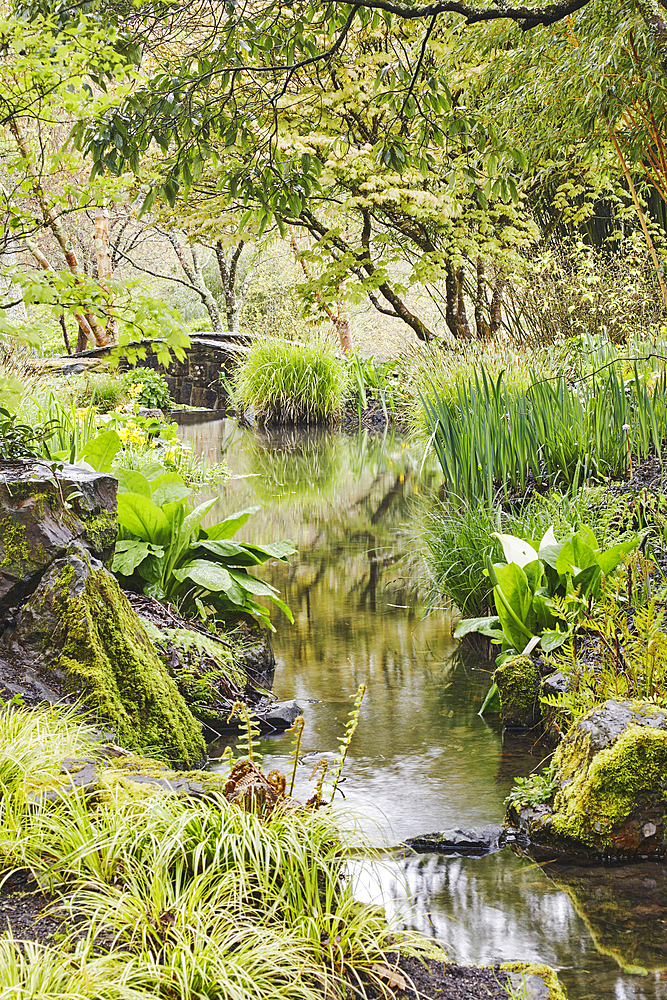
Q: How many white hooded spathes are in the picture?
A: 2